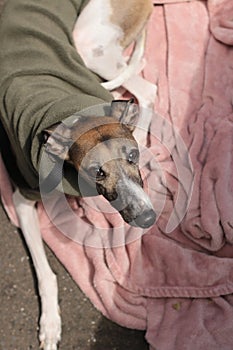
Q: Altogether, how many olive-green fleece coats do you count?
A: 1